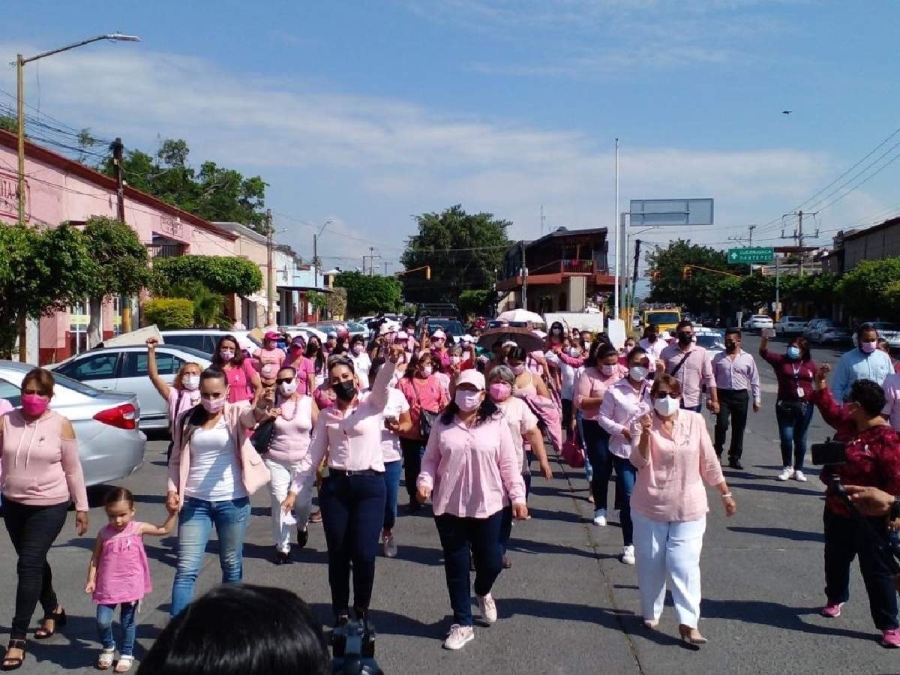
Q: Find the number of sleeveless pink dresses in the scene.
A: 1